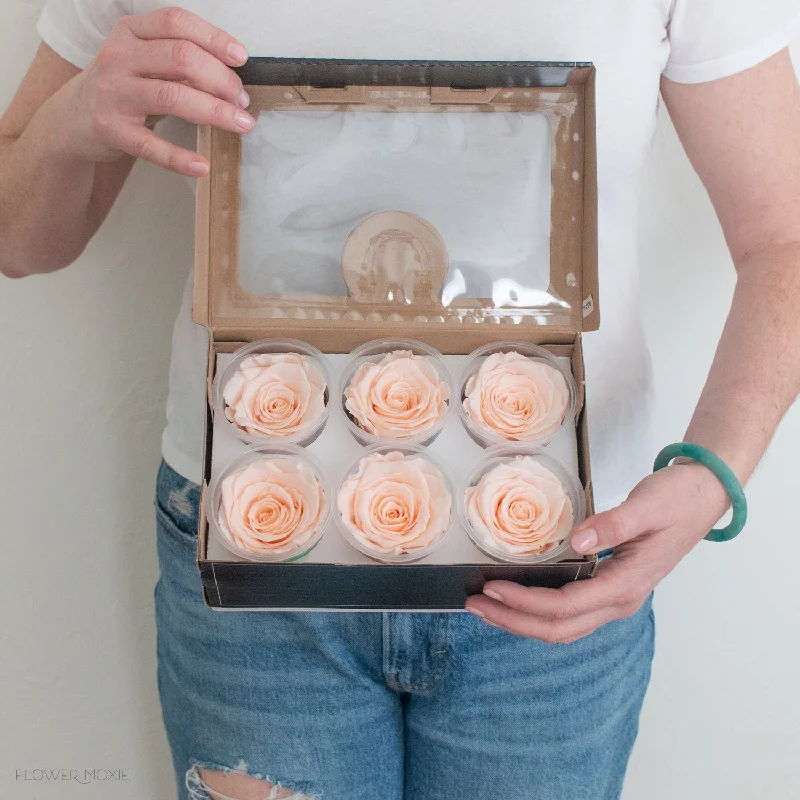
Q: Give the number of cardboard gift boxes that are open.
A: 1